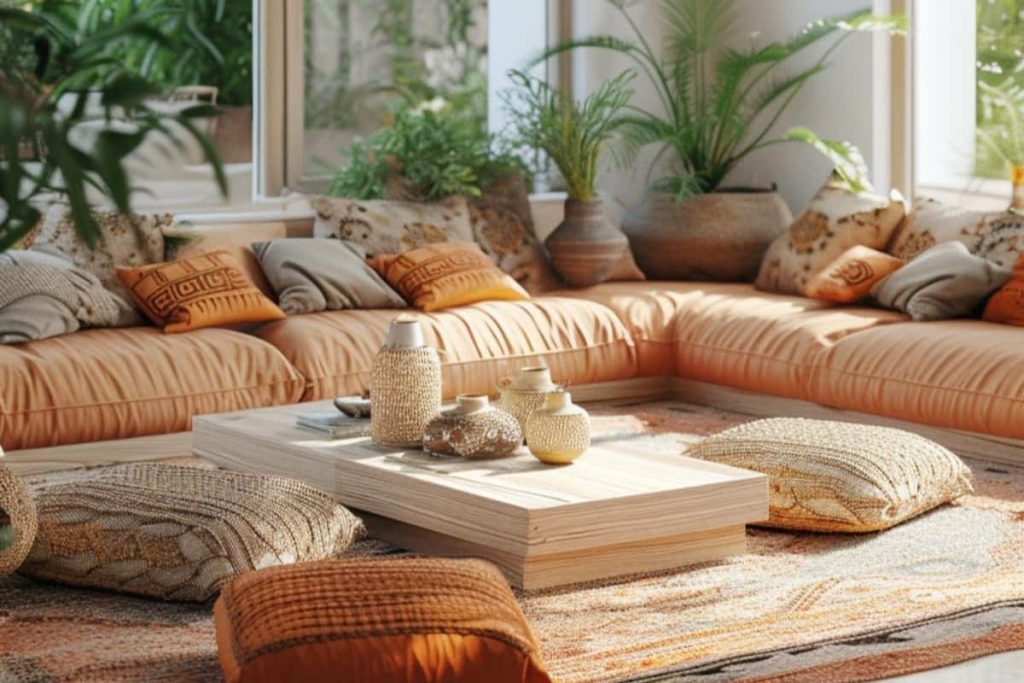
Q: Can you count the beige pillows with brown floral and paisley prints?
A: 5